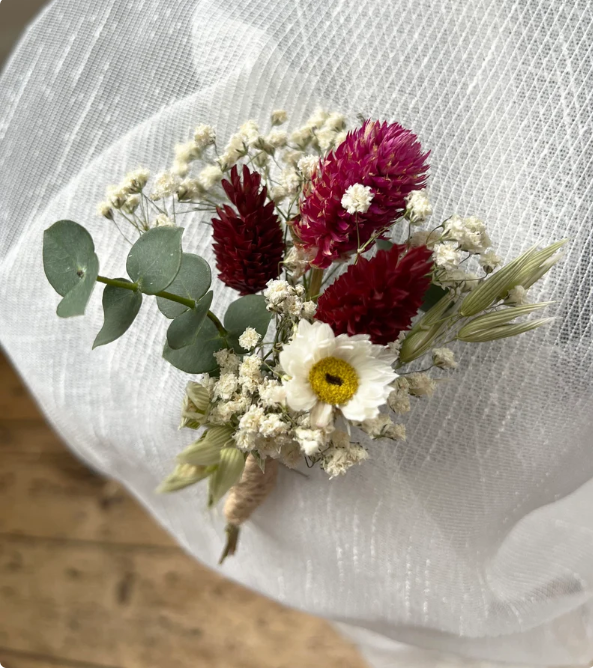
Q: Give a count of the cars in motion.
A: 0